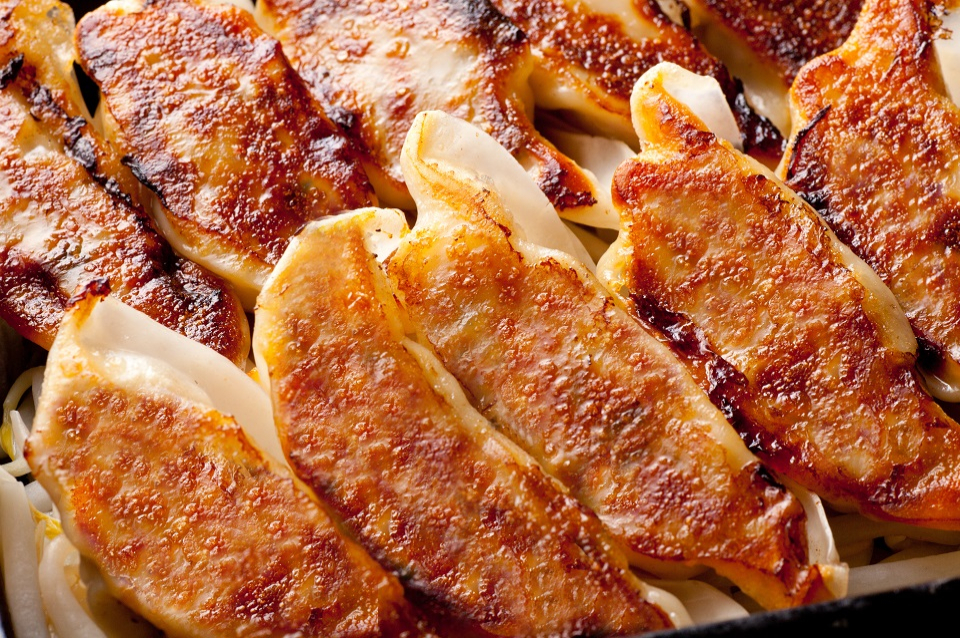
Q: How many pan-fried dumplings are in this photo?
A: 10